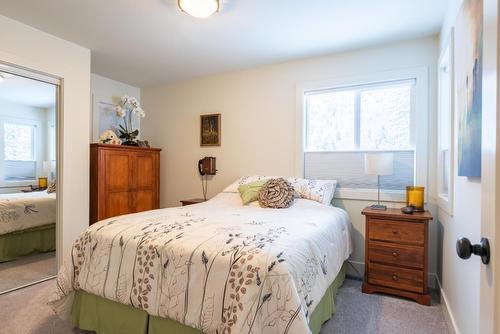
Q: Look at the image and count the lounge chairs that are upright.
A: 0